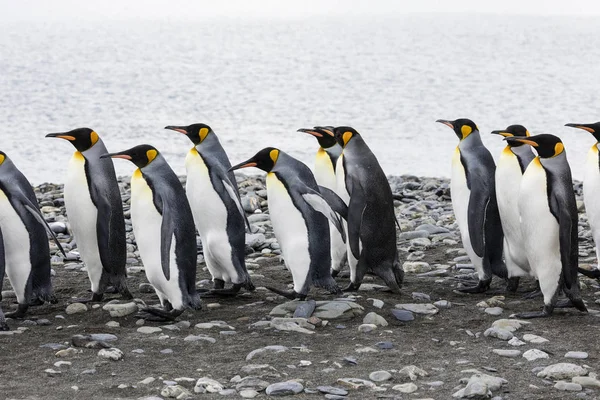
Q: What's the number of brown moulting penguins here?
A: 0